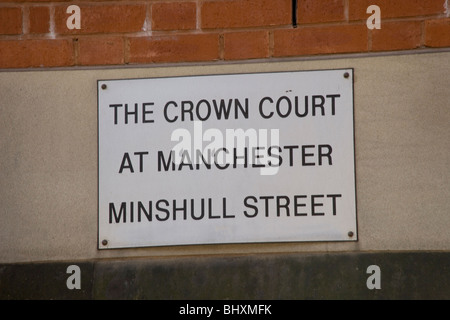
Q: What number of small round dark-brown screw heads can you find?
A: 4